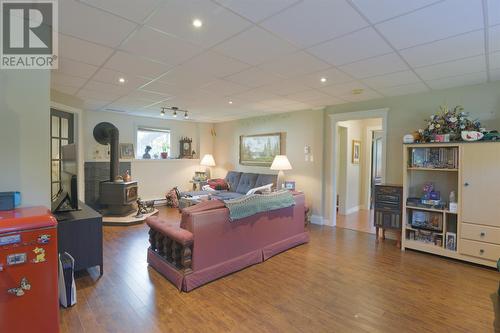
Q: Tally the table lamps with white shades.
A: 2